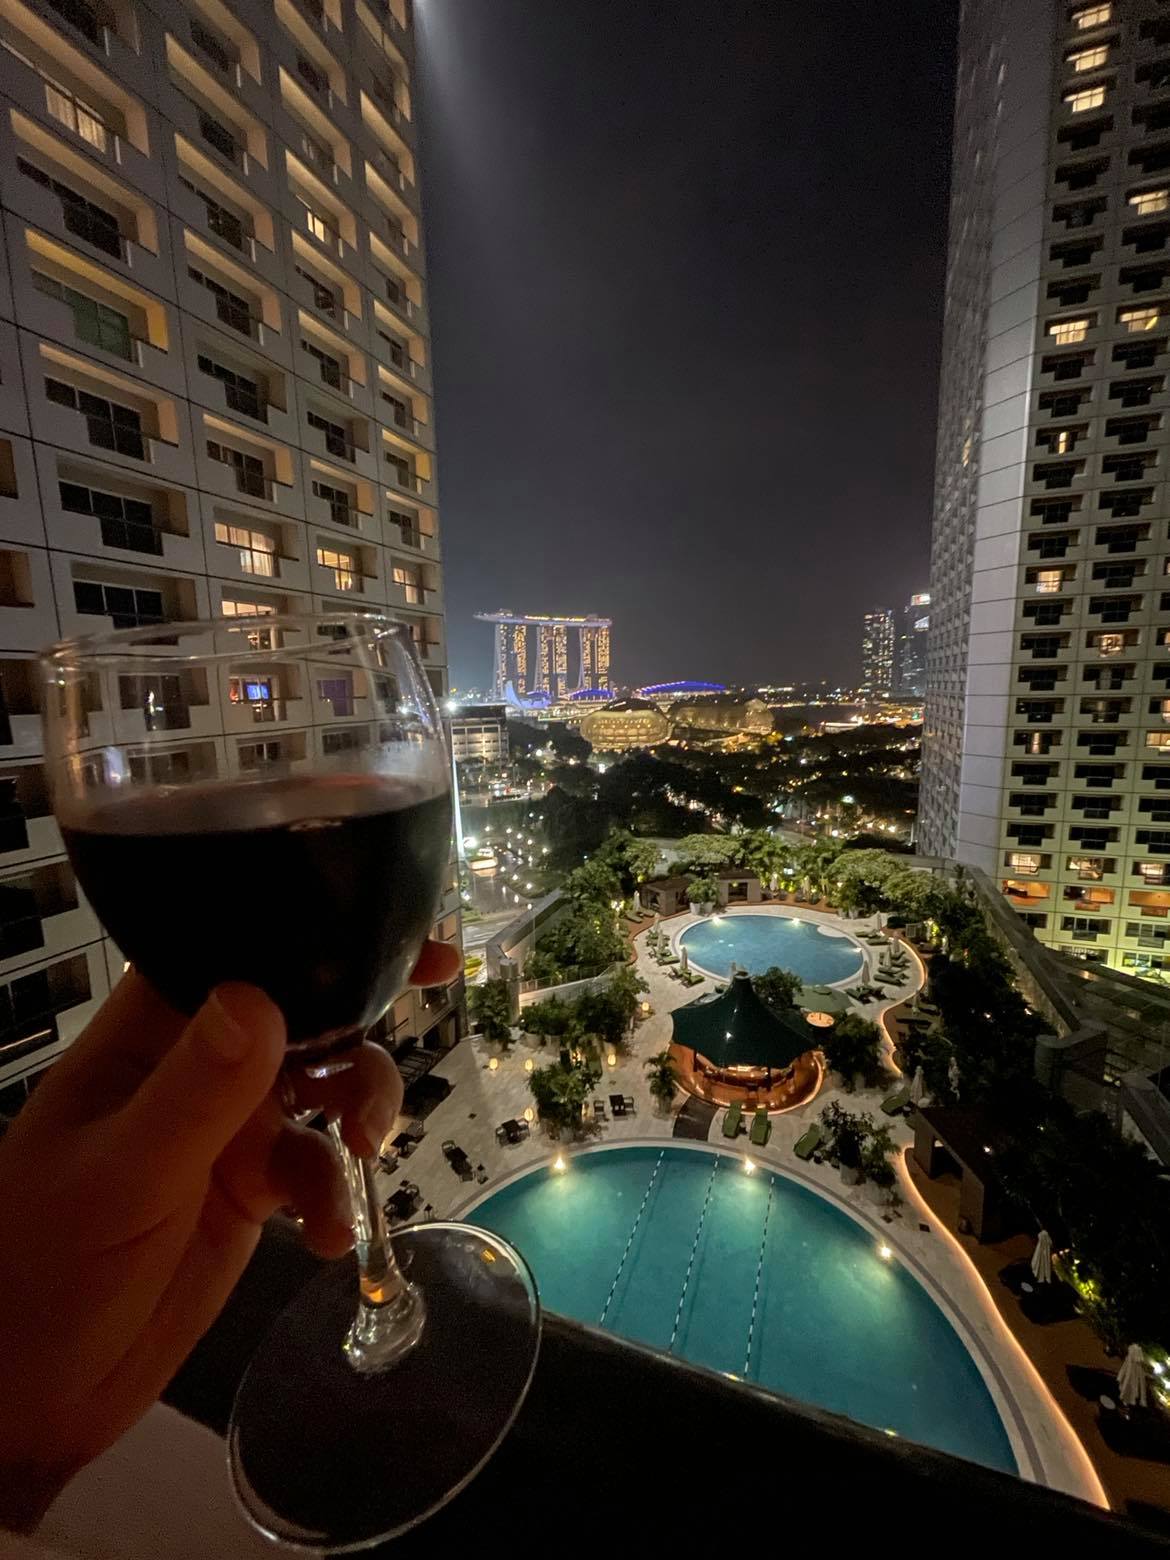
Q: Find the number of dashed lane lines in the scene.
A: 3